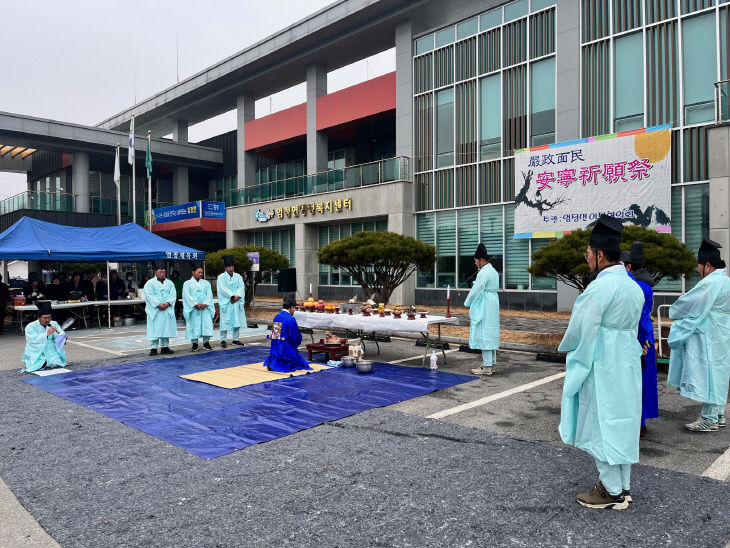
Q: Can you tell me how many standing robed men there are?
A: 7